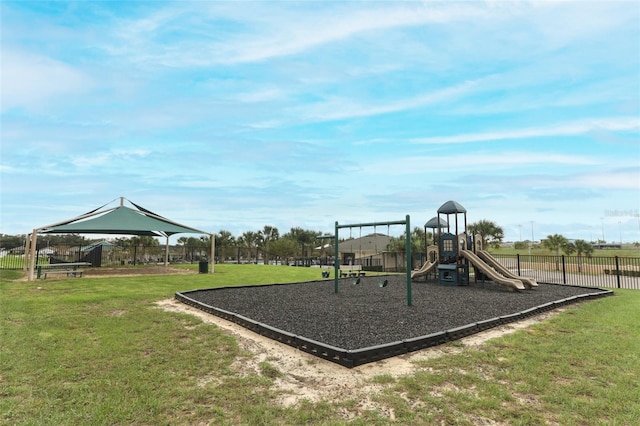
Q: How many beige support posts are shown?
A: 4